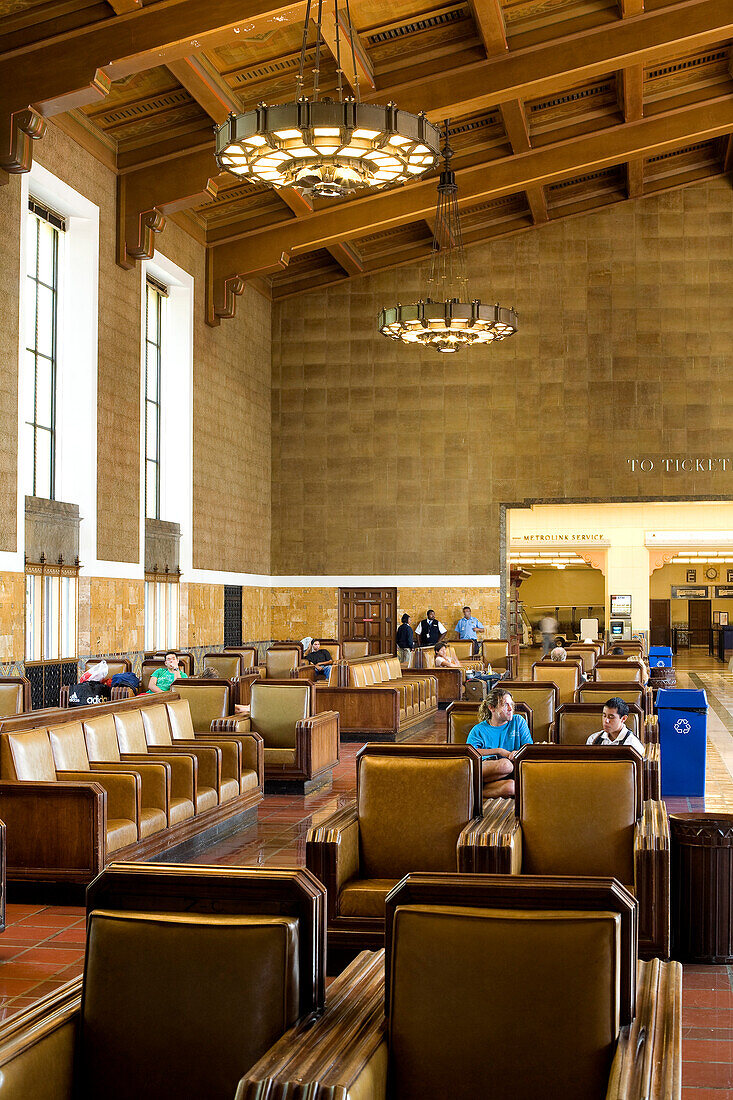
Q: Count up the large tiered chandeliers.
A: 2